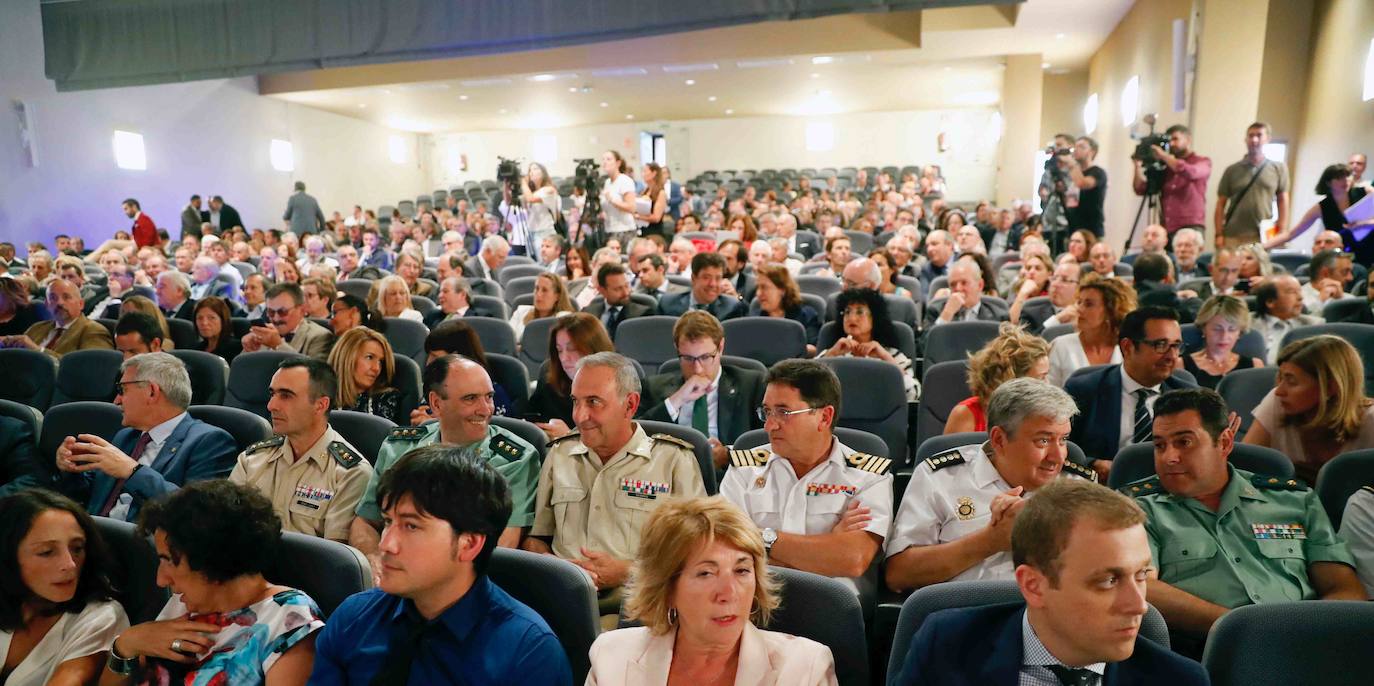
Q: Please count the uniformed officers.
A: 6